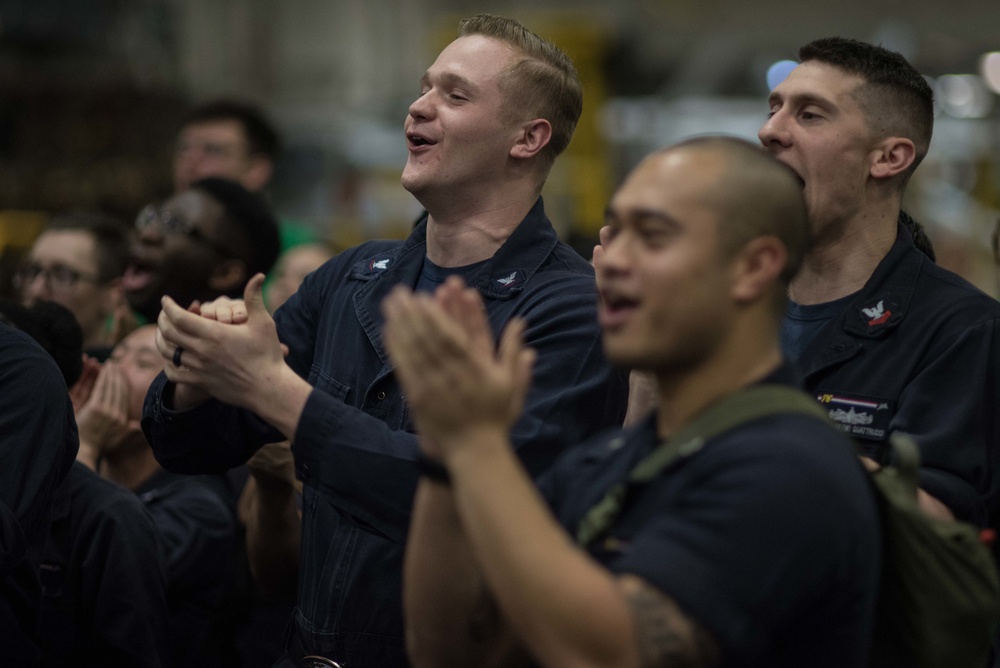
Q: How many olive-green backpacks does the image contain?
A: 1